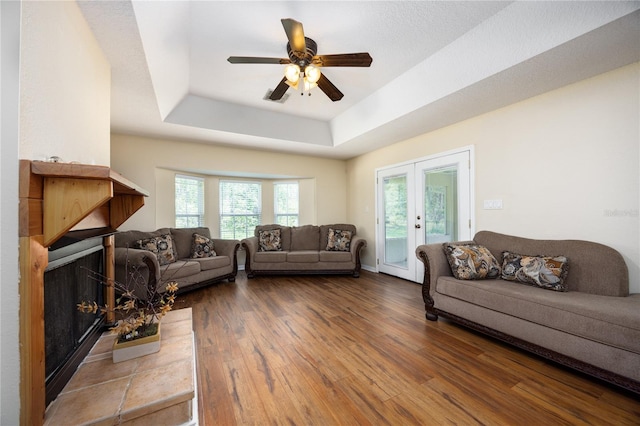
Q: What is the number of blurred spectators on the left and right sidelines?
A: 0